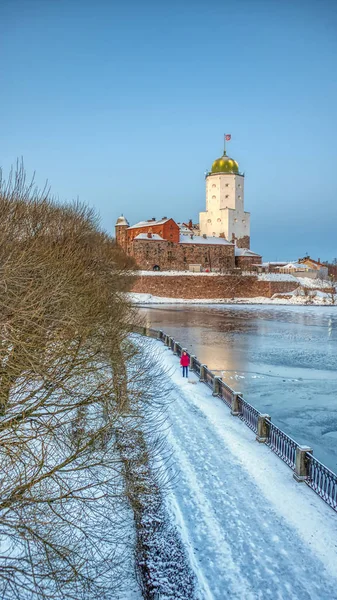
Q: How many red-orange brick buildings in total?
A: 1